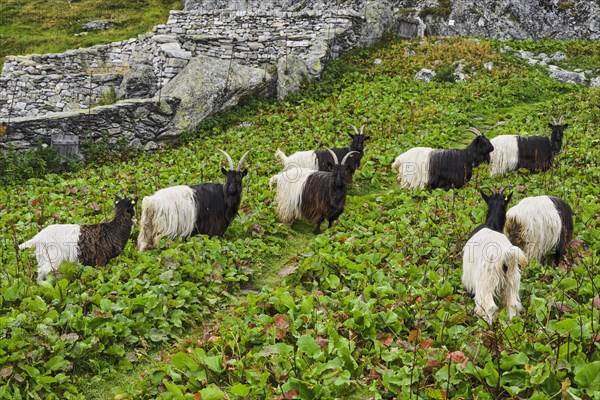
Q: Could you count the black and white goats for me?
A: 8